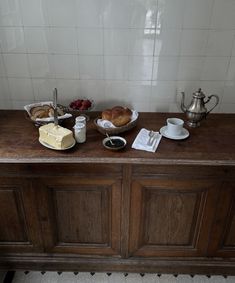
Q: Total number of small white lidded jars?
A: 2